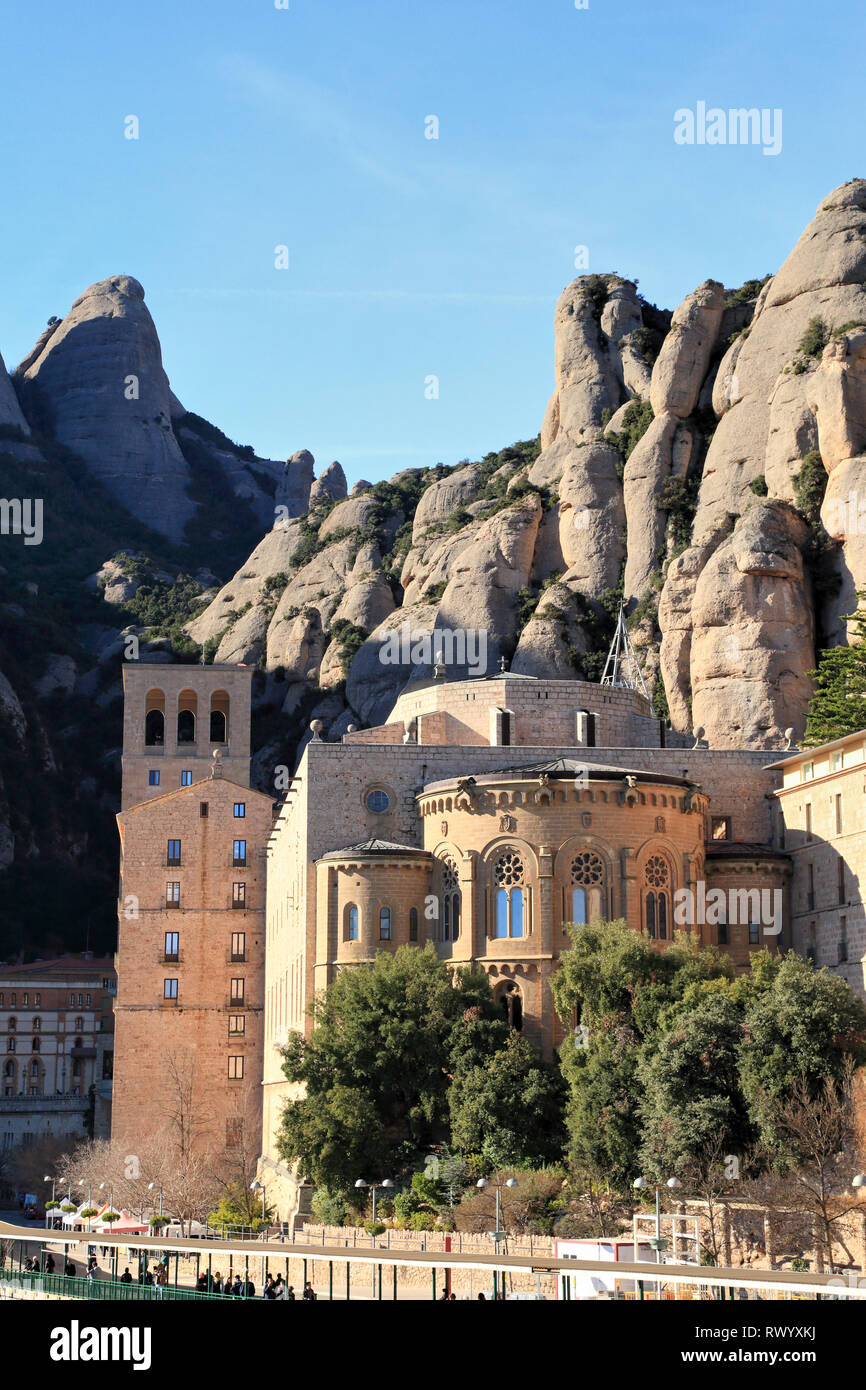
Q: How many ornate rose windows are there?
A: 4